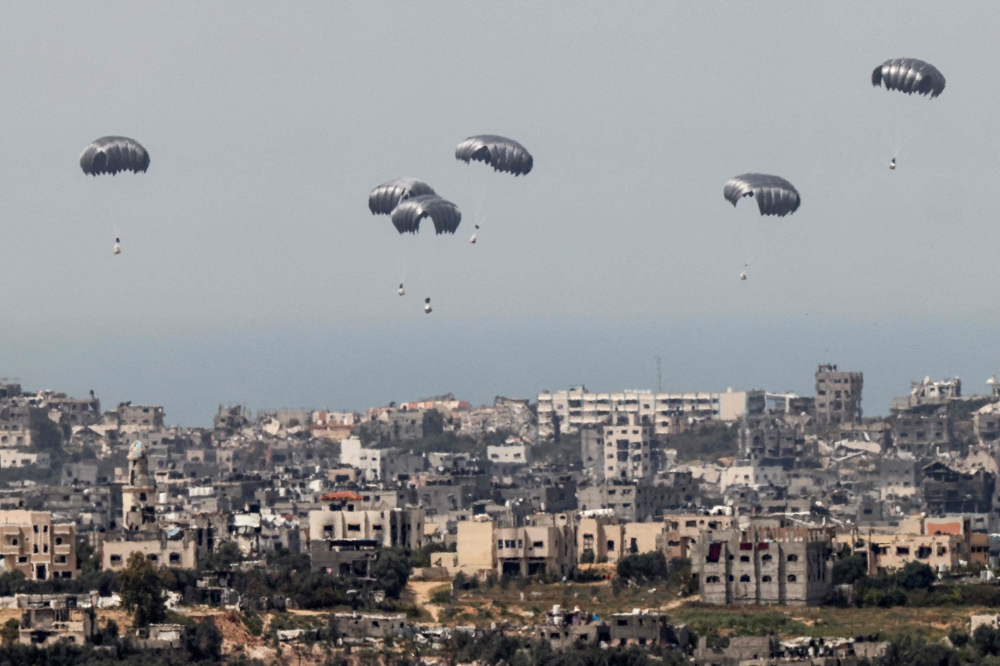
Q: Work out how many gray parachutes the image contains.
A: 6